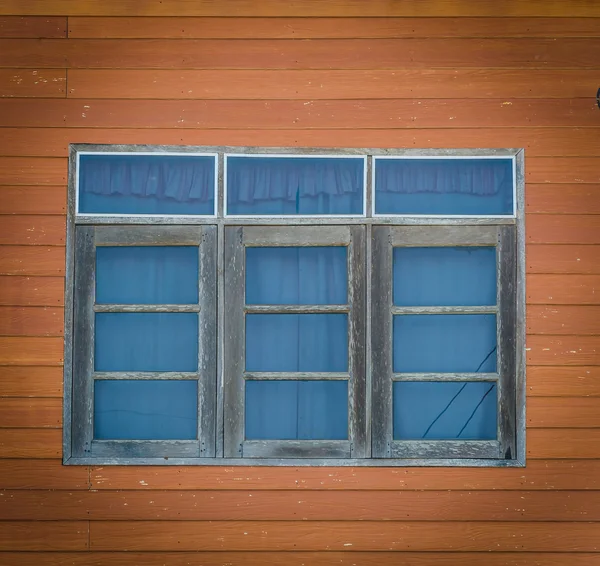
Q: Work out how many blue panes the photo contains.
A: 12